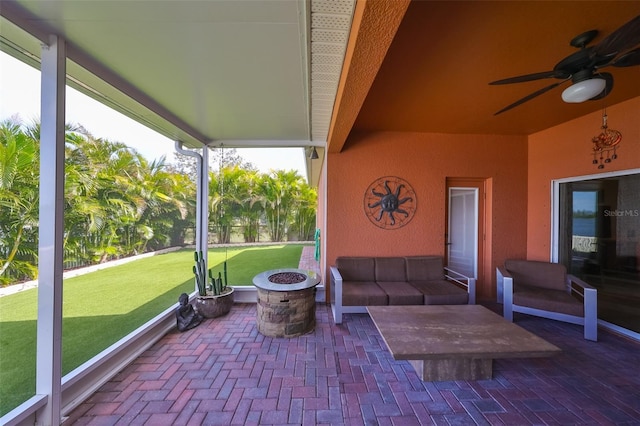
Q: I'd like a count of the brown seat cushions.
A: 4